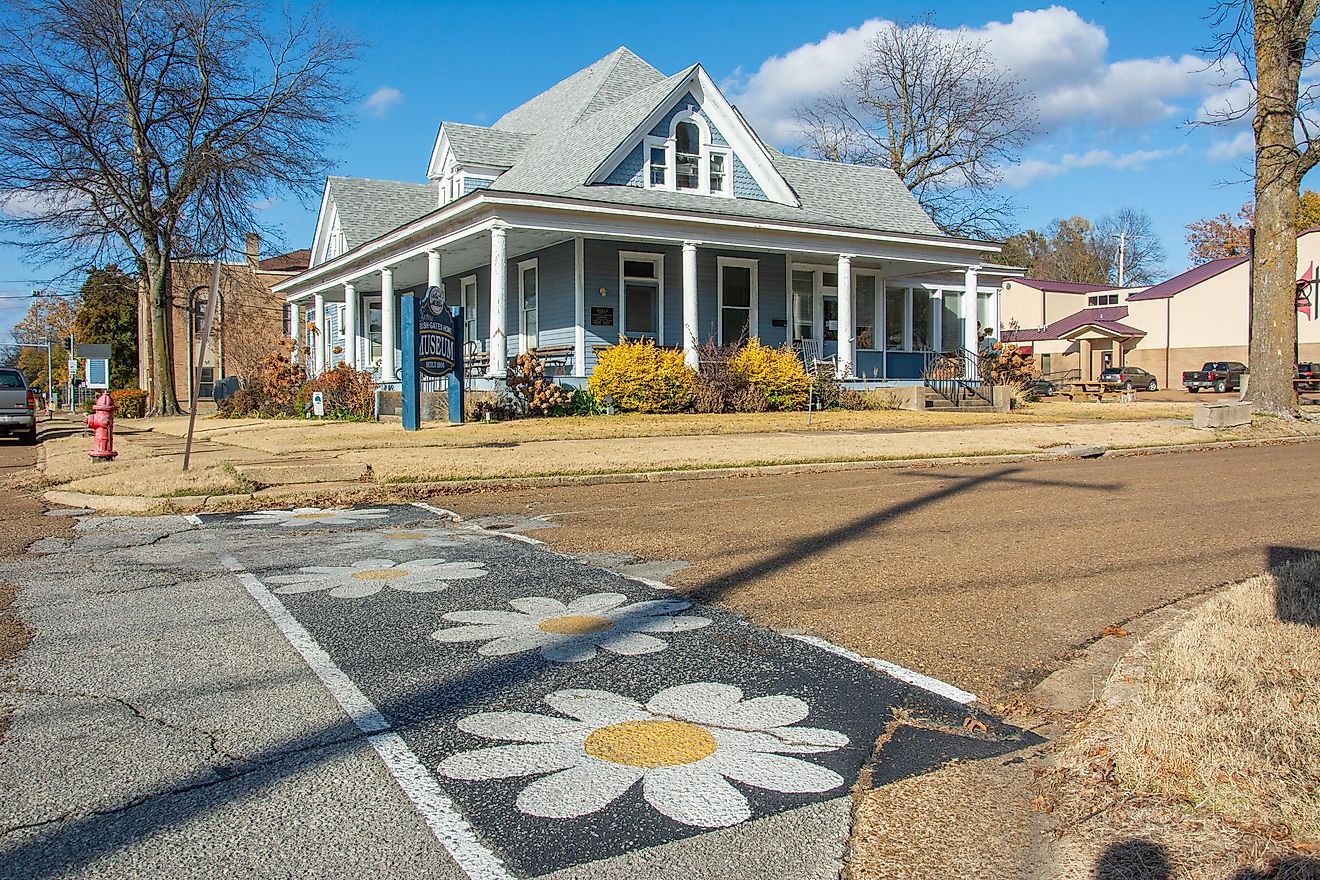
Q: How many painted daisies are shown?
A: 5